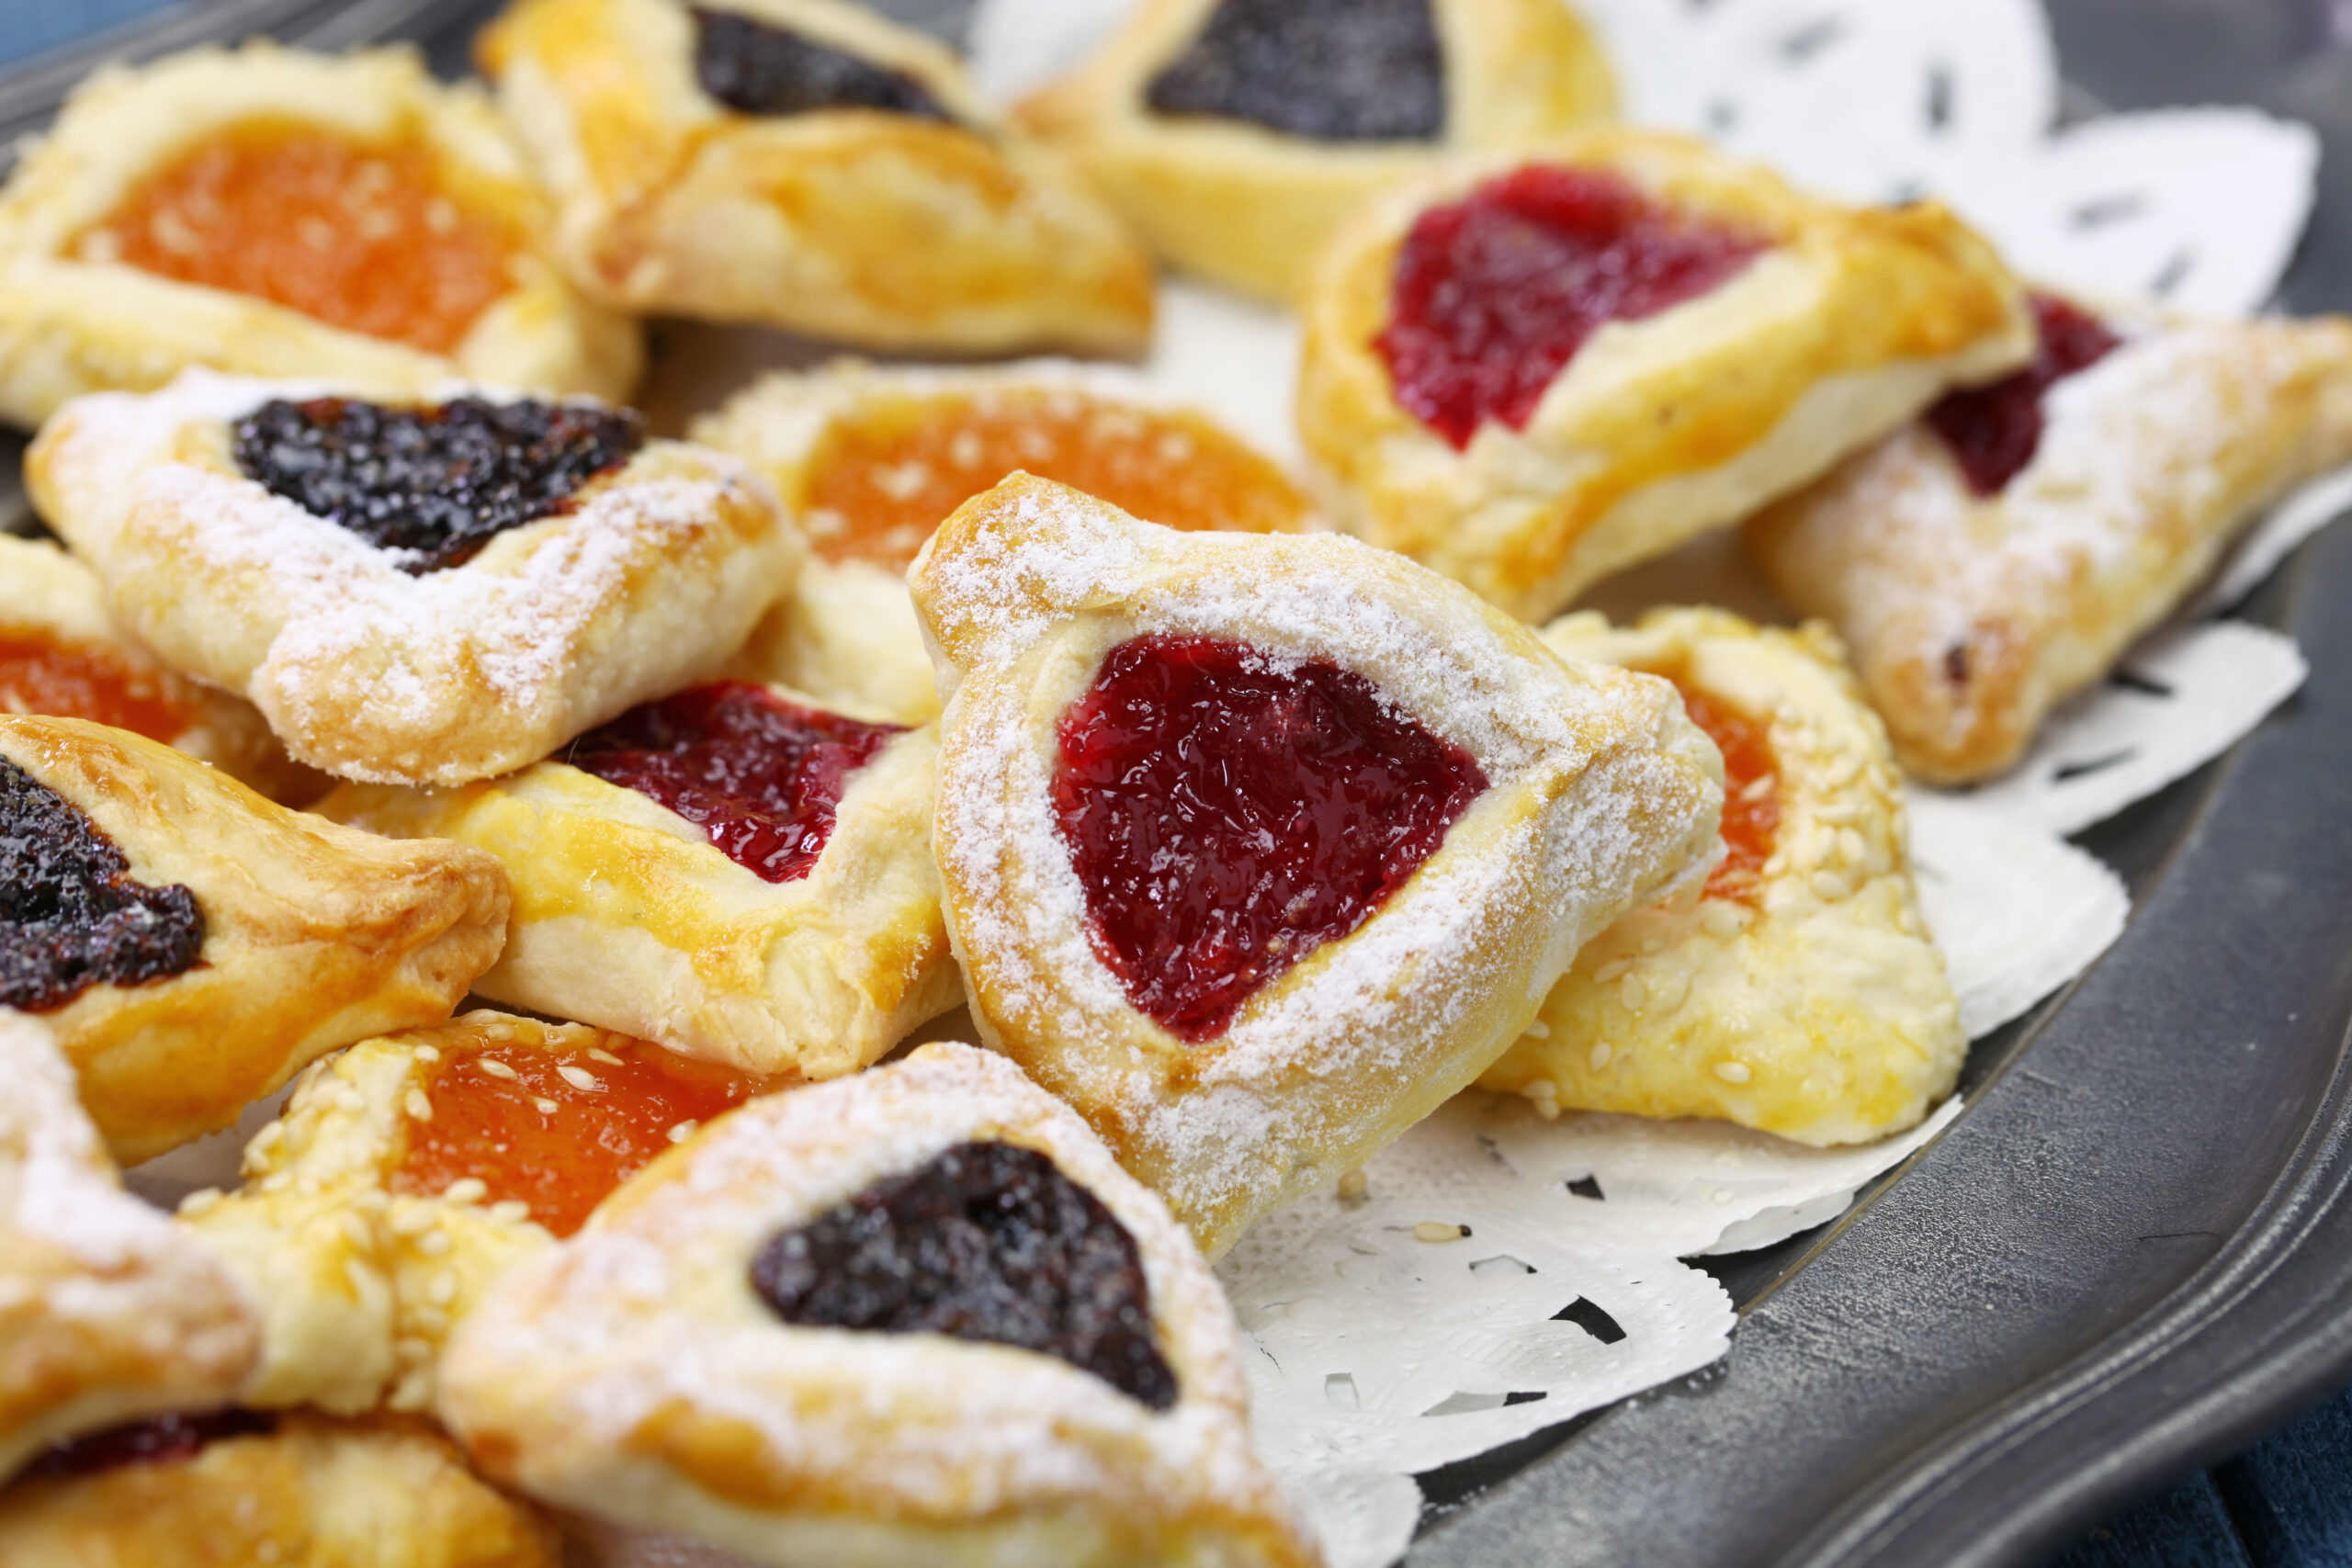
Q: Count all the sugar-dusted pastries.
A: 5